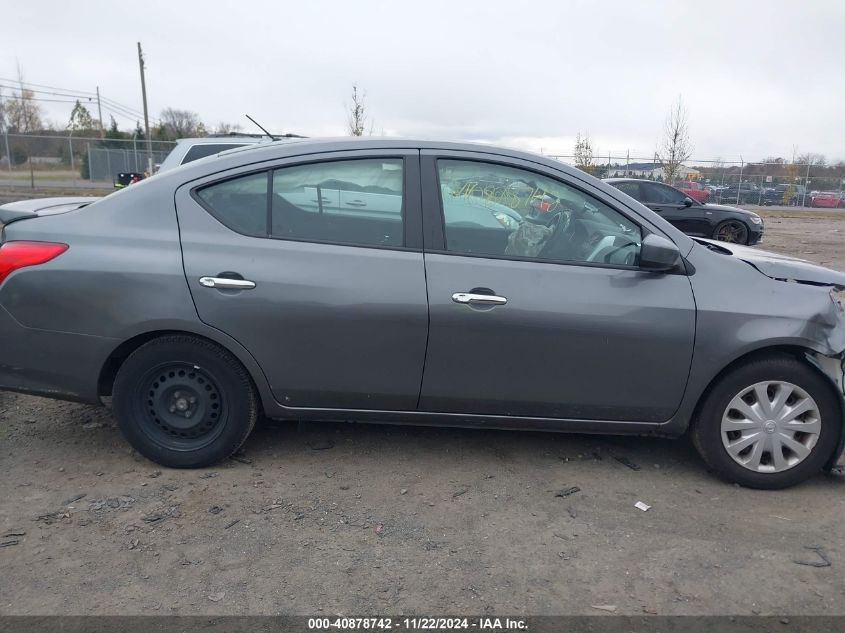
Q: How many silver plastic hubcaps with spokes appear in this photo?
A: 1